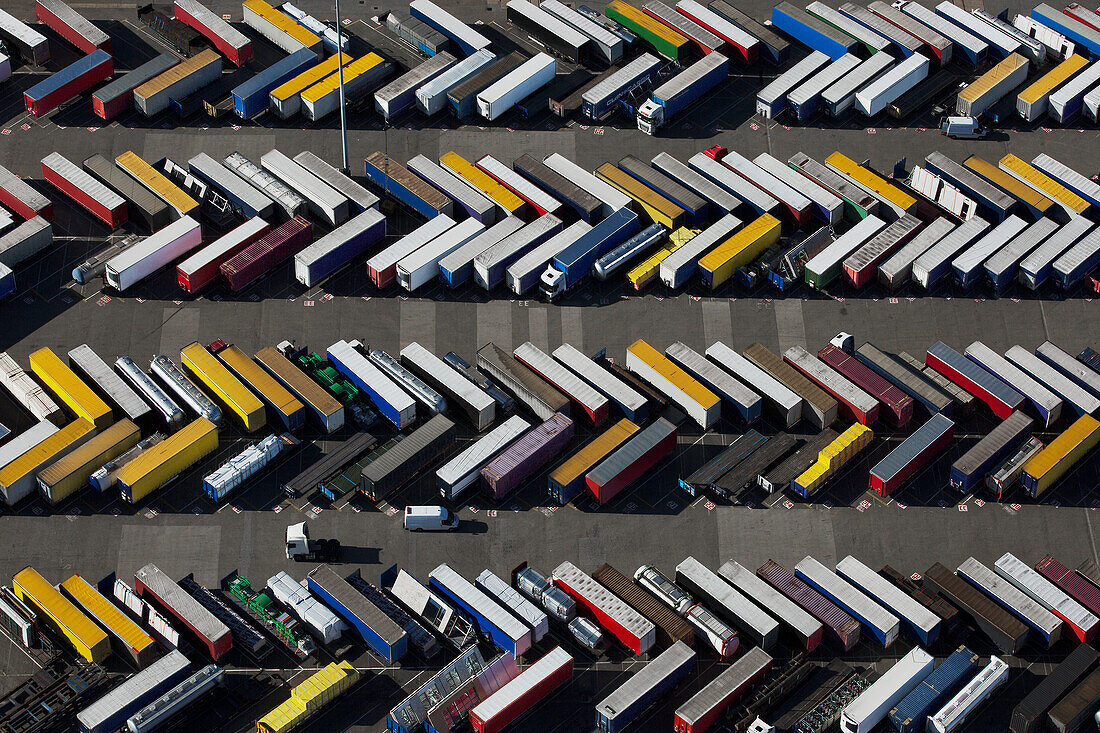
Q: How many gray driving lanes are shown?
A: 3